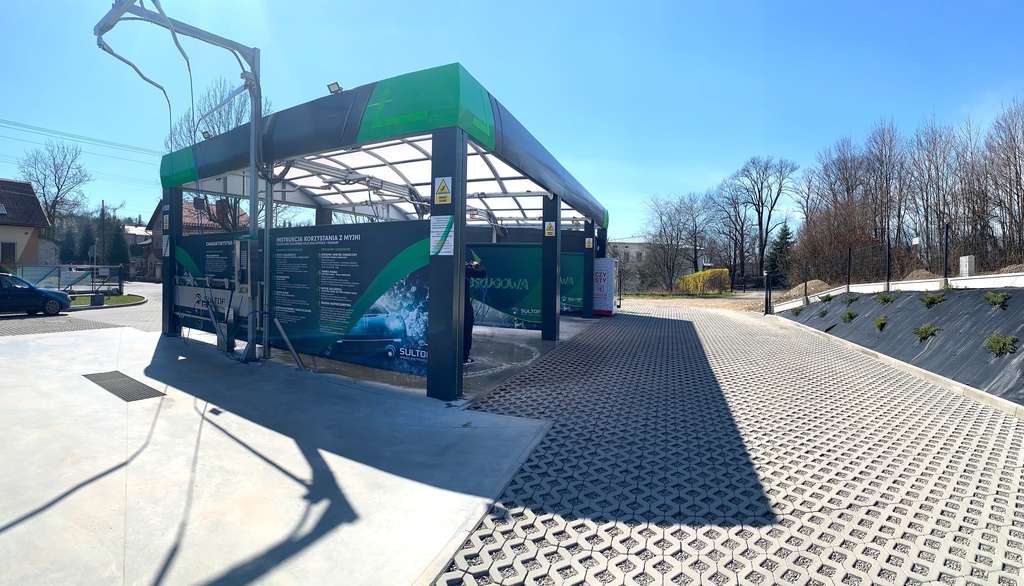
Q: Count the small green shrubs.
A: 11